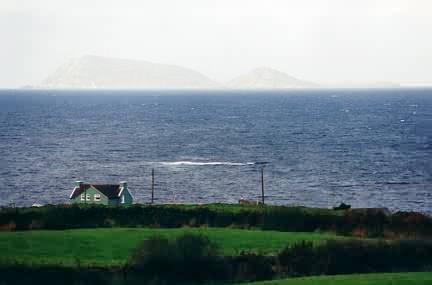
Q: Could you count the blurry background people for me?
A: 0